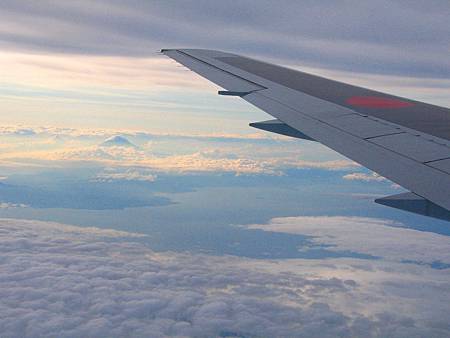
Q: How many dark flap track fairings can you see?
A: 3